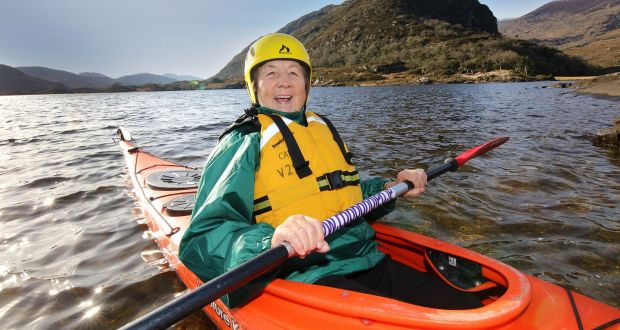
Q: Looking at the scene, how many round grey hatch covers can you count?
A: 2